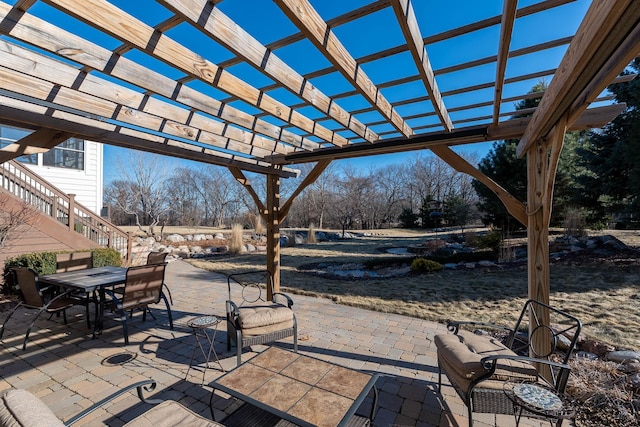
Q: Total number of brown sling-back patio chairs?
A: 4